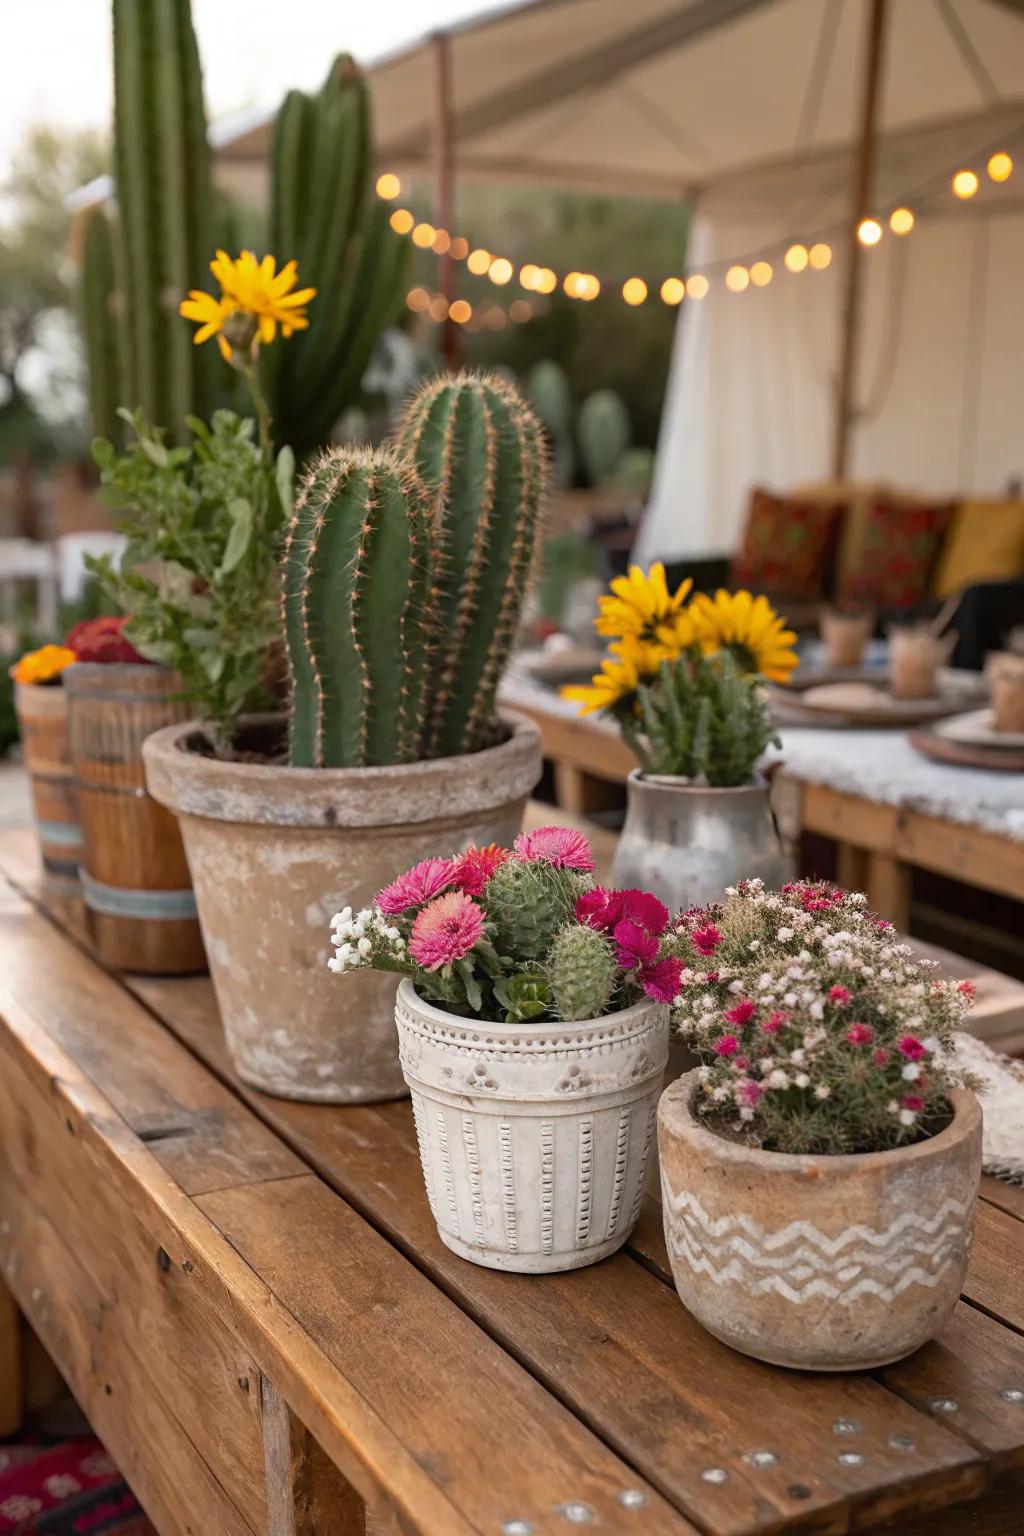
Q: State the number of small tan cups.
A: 3